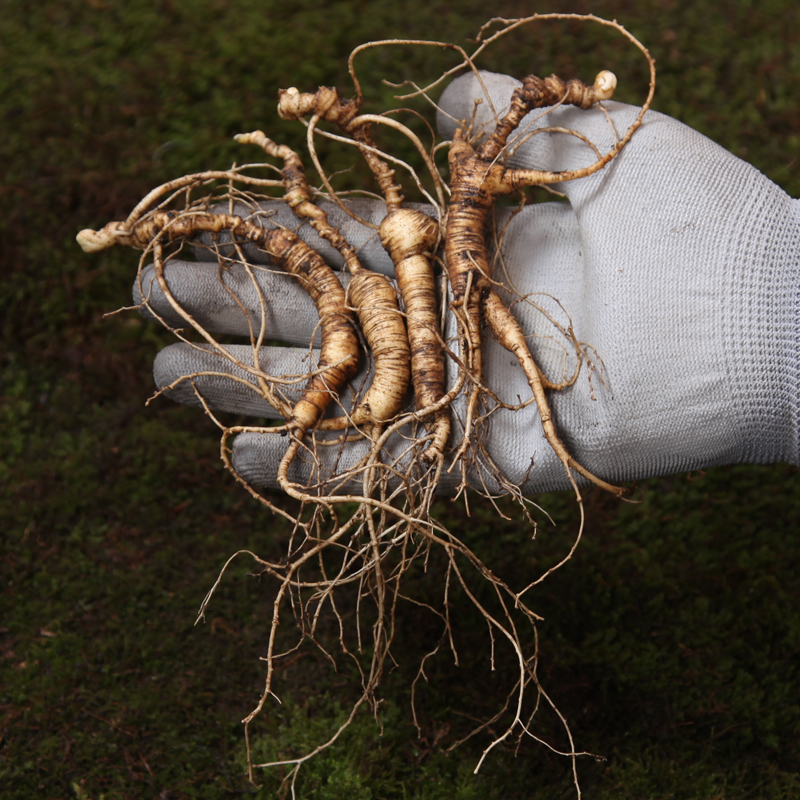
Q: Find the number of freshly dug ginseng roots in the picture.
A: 4